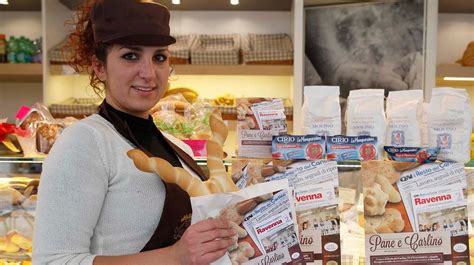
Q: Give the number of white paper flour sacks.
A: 4